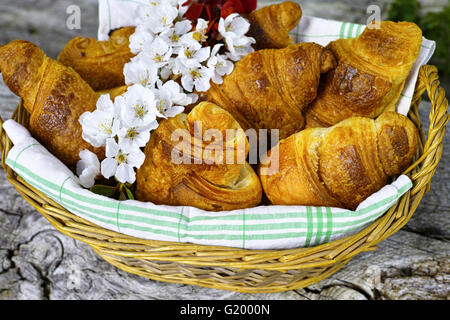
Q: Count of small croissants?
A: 7